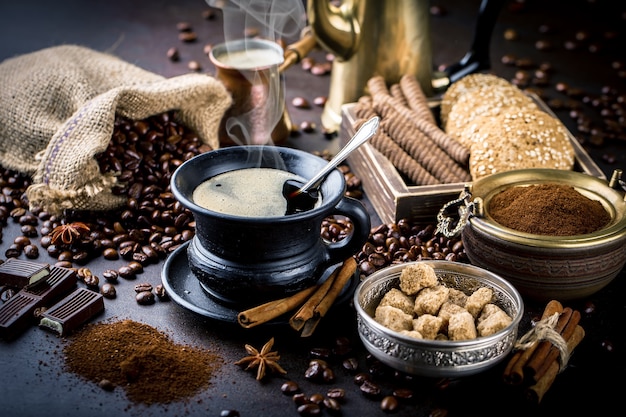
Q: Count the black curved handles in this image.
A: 2